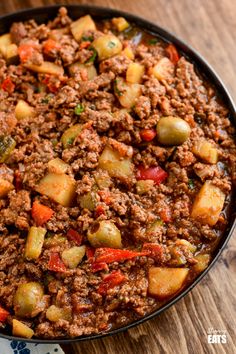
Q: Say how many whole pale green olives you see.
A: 4